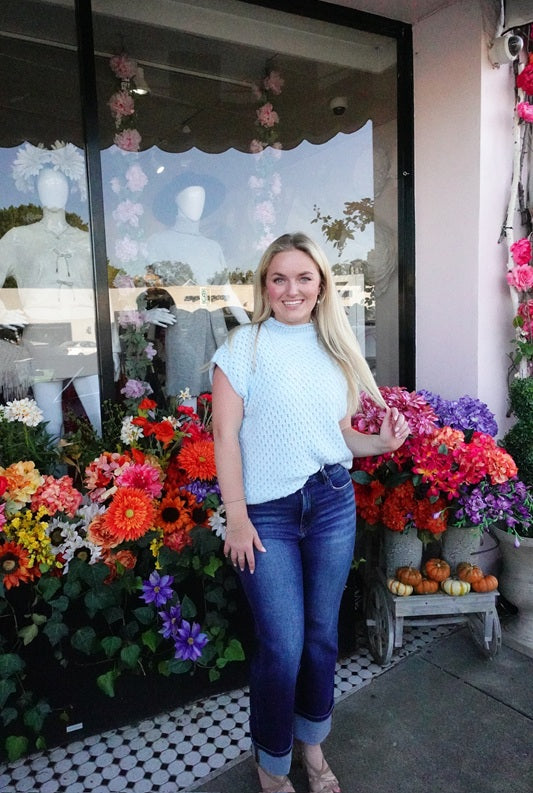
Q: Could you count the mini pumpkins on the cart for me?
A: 7